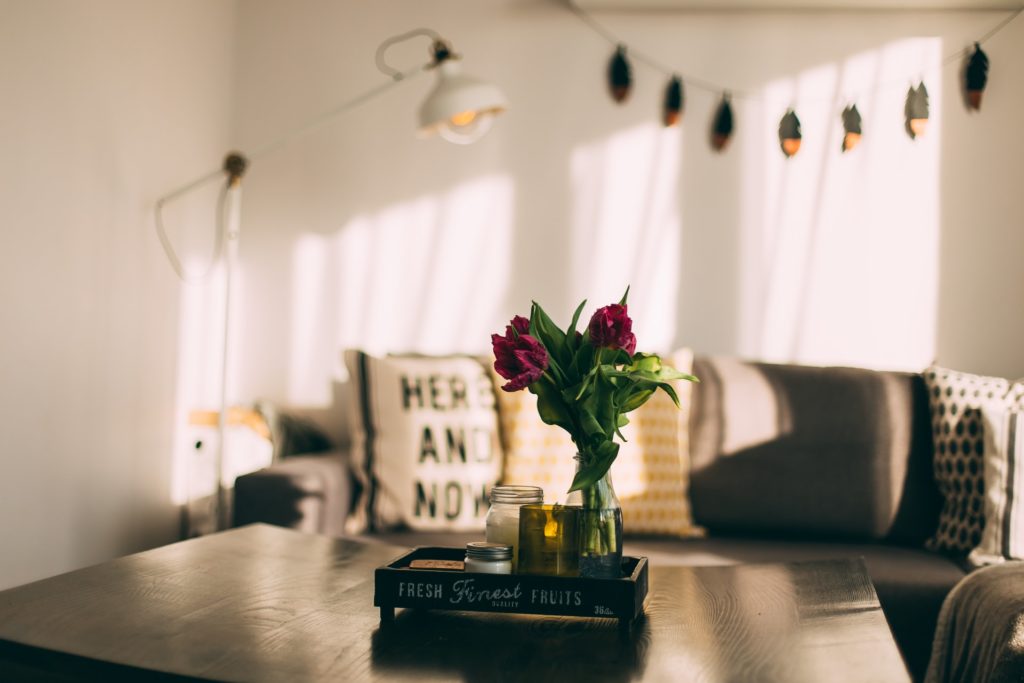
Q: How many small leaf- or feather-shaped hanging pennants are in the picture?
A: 7